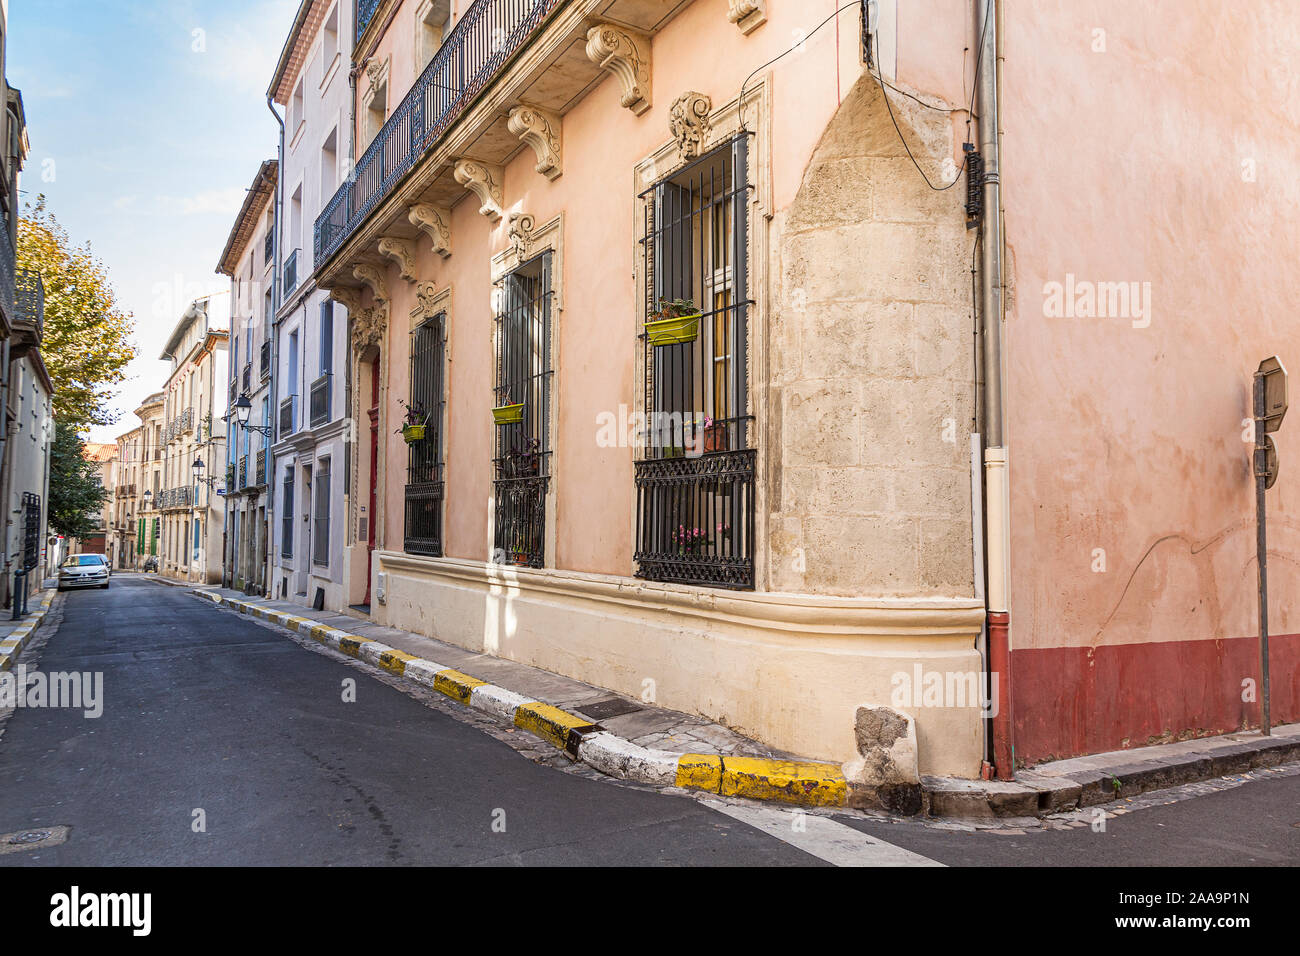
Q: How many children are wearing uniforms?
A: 0